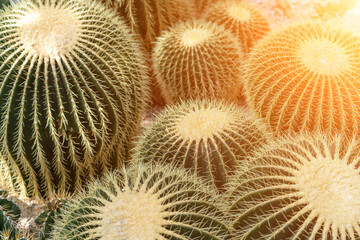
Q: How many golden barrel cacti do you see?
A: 8